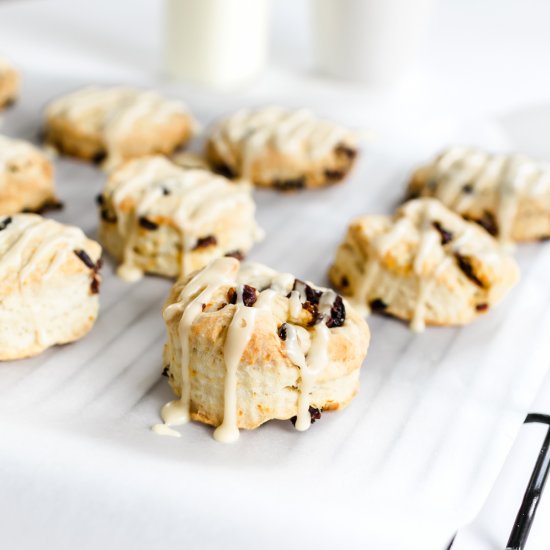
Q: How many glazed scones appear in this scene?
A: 9